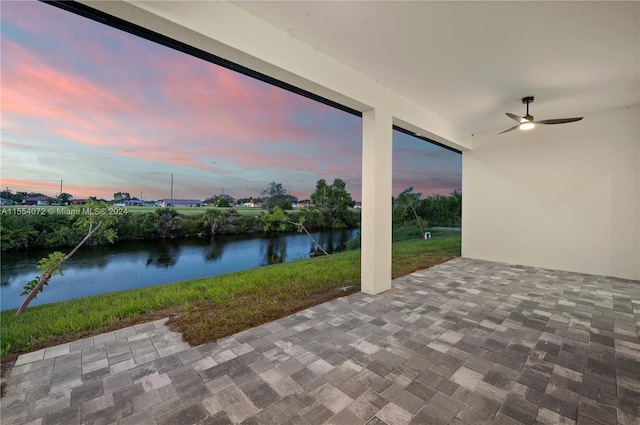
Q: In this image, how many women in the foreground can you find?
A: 0